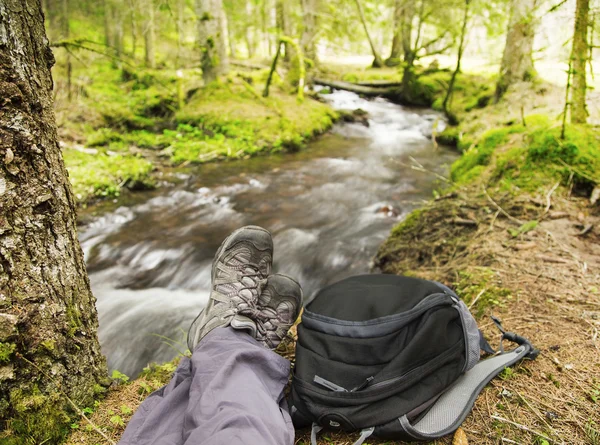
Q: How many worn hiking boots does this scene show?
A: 2